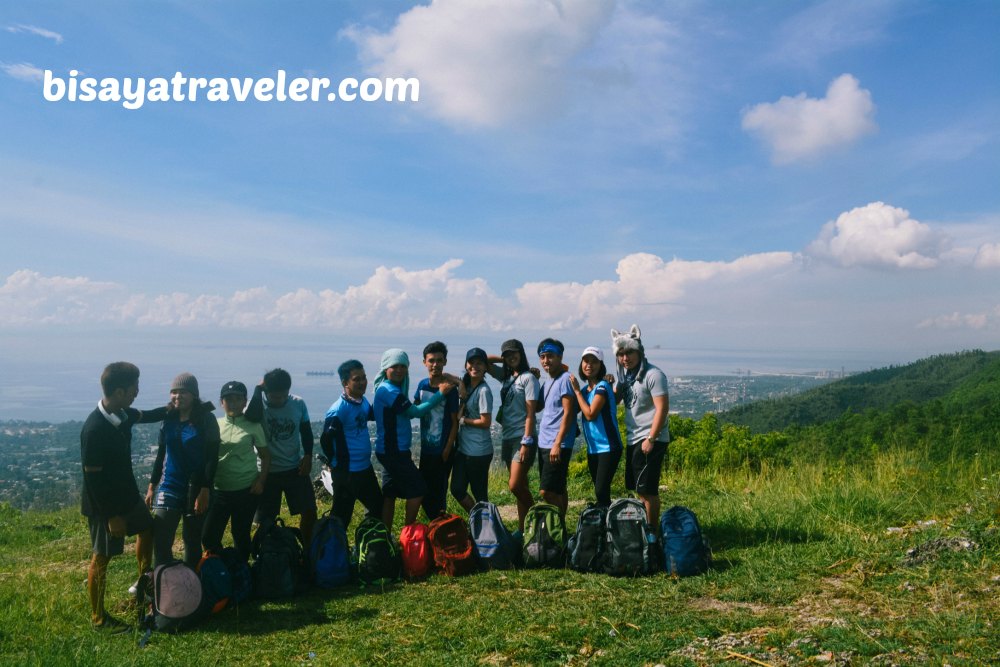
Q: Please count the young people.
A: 12